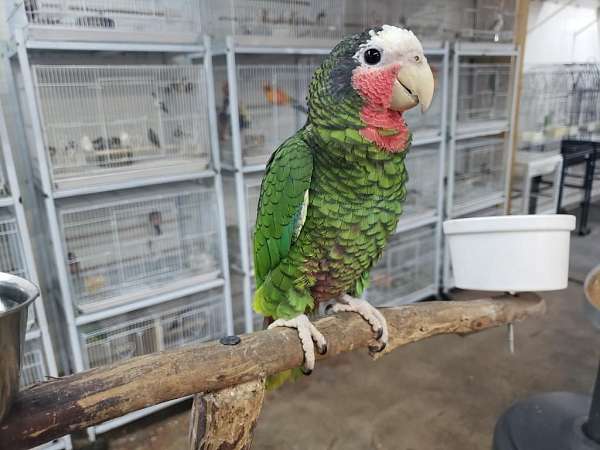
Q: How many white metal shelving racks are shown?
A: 4